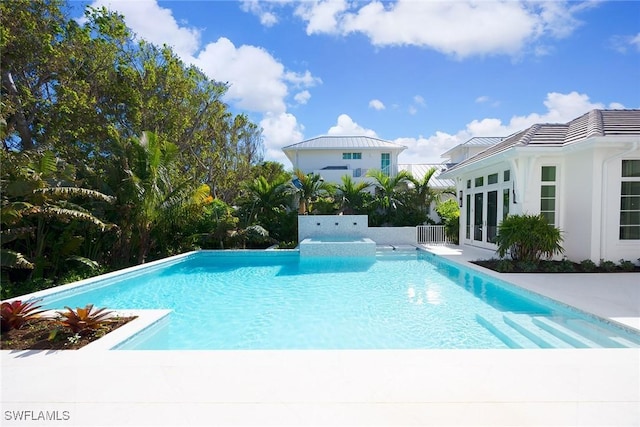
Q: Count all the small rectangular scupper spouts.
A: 3